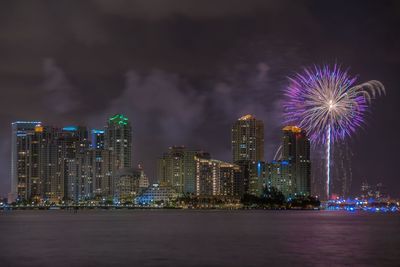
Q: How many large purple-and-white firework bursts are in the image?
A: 1